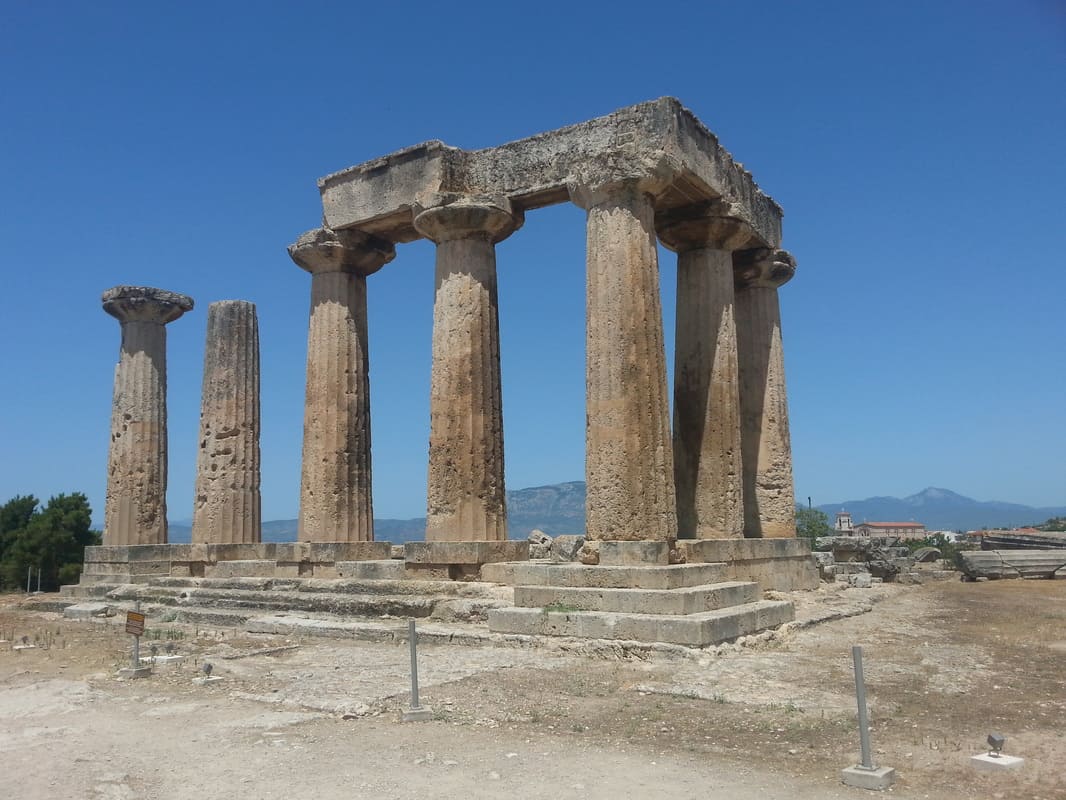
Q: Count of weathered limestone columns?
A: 7